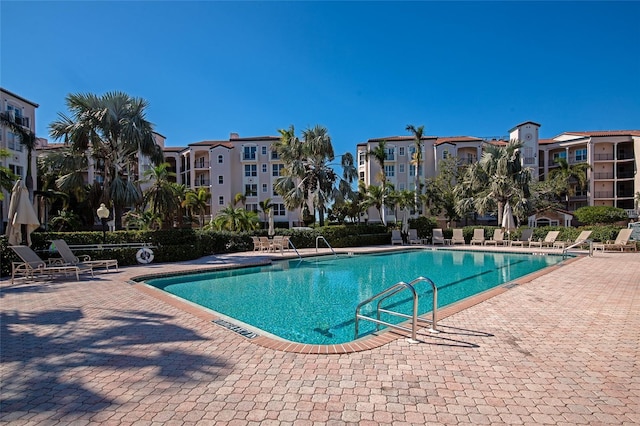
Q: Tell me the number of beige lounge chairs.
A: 12